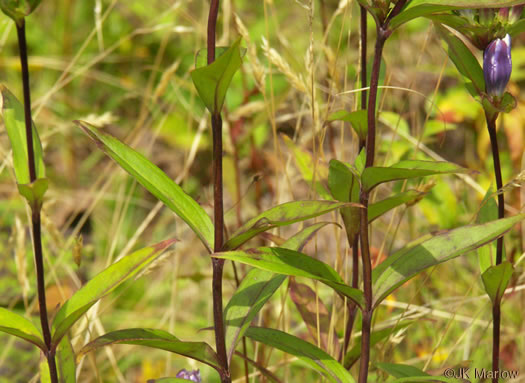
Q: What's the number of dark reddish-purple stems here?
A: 5